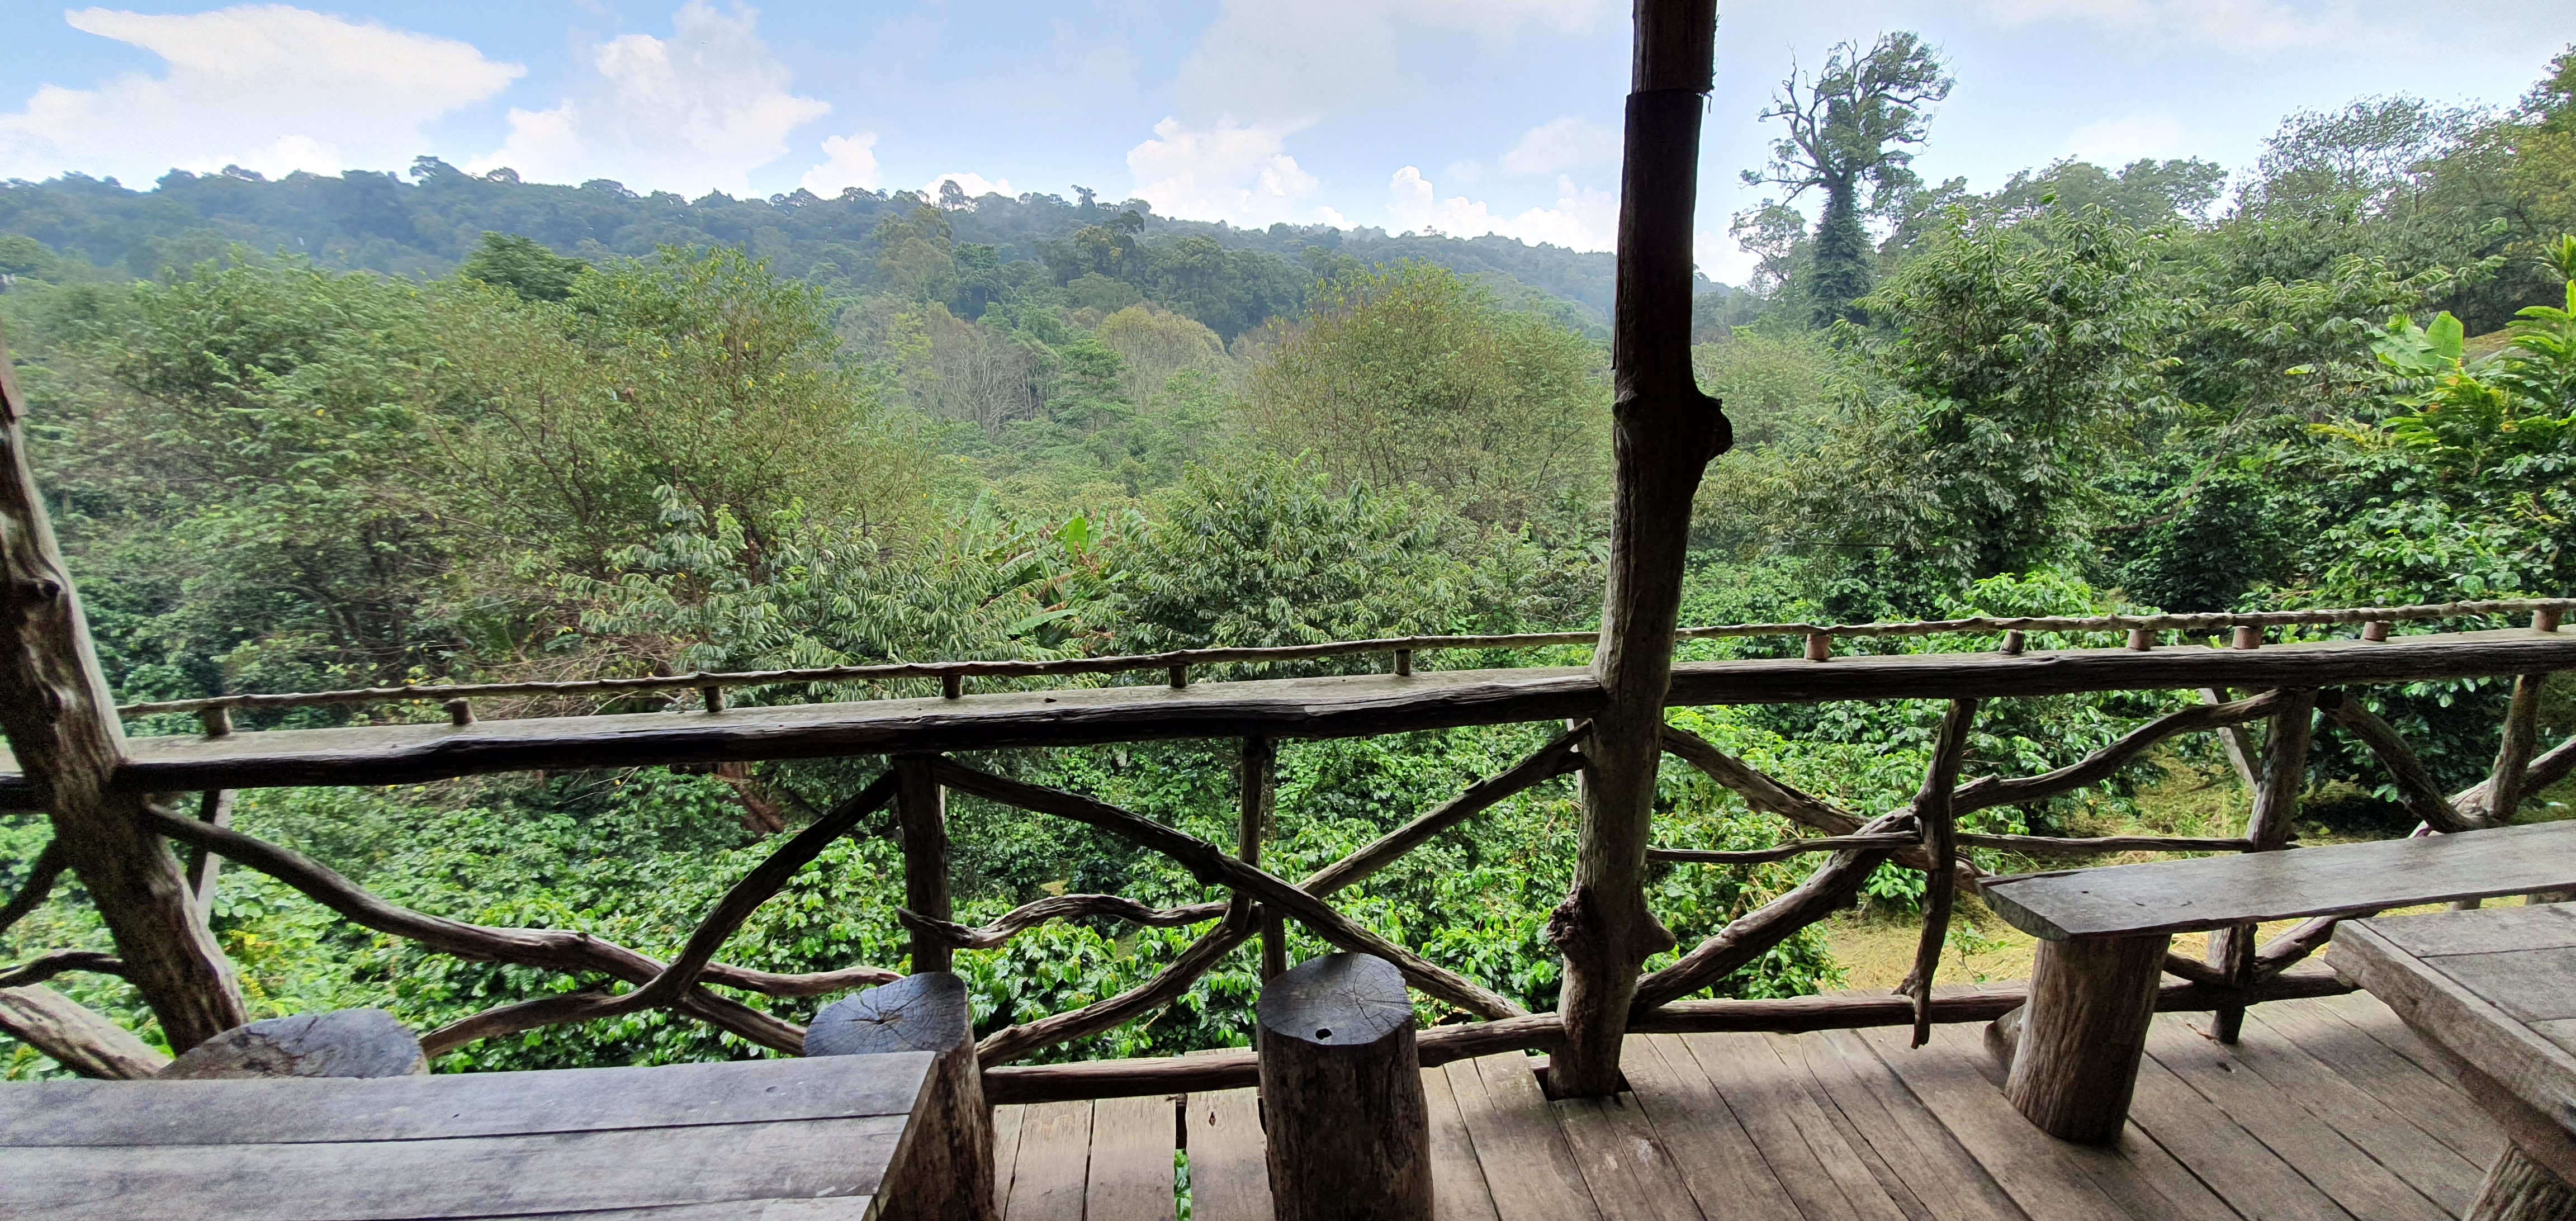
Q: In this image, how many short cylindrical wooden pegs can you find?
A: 12